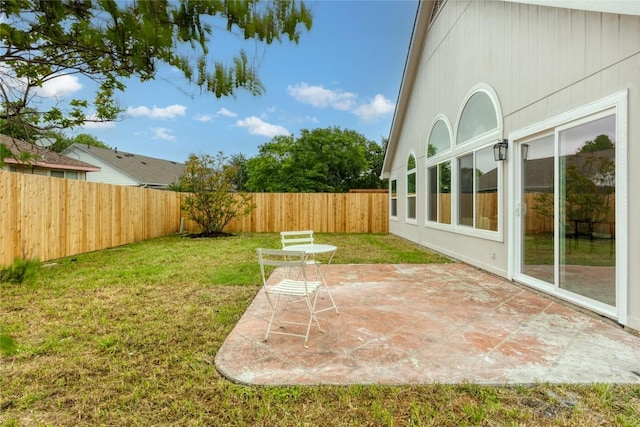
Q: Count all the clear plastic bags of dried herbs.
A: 0